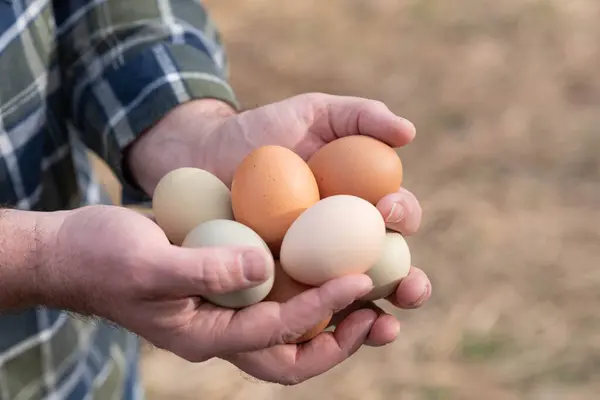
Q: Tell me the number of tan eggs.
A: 3